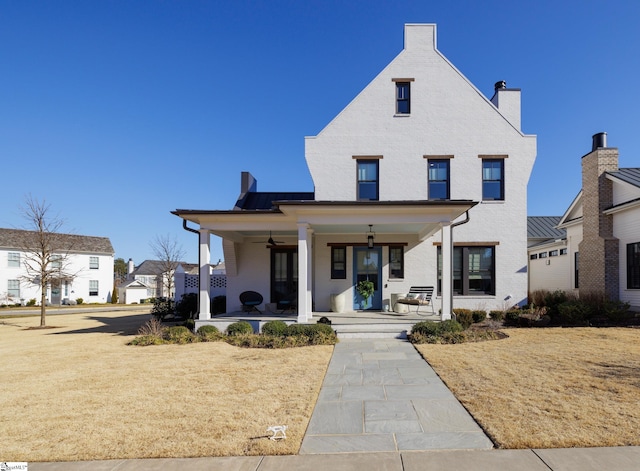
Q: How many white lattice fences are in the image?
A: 1